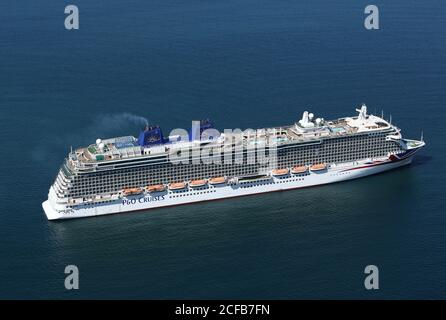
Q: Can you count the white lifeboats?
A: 0